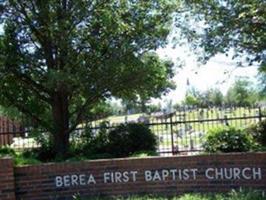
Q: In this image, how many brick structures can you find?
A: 1